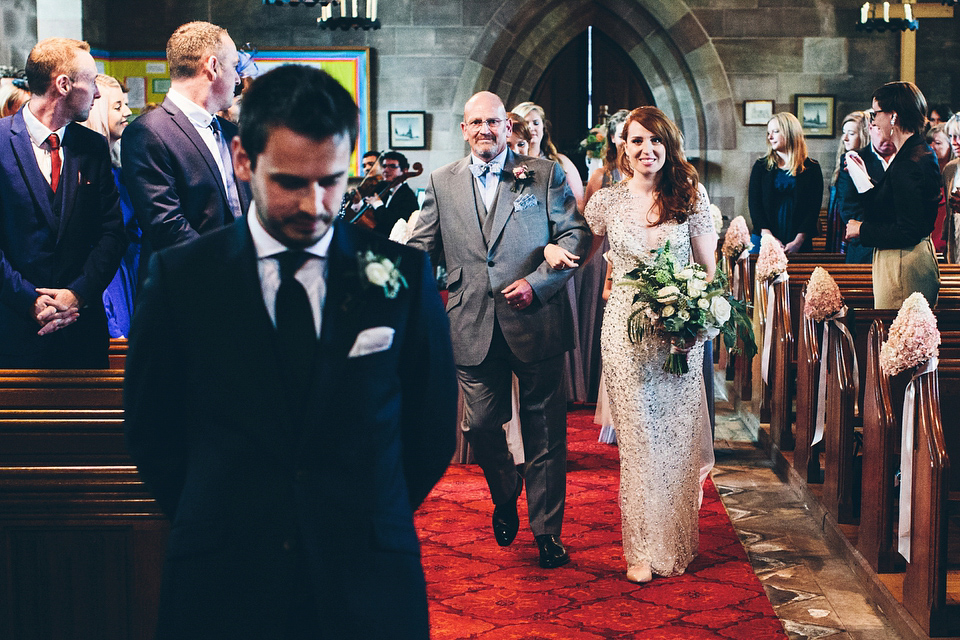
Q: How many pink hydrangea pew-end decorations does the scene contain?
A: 4